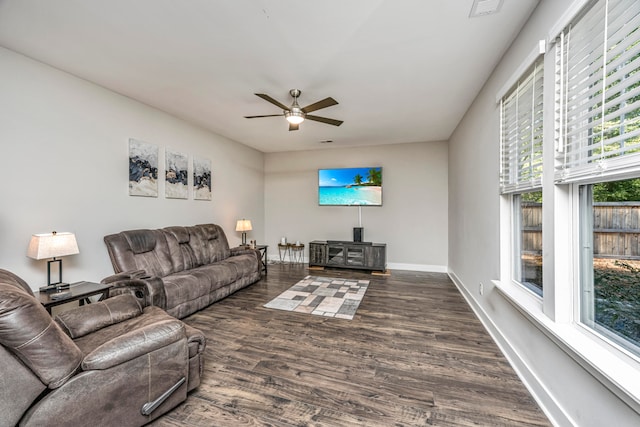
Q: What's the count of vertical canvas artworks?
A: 3